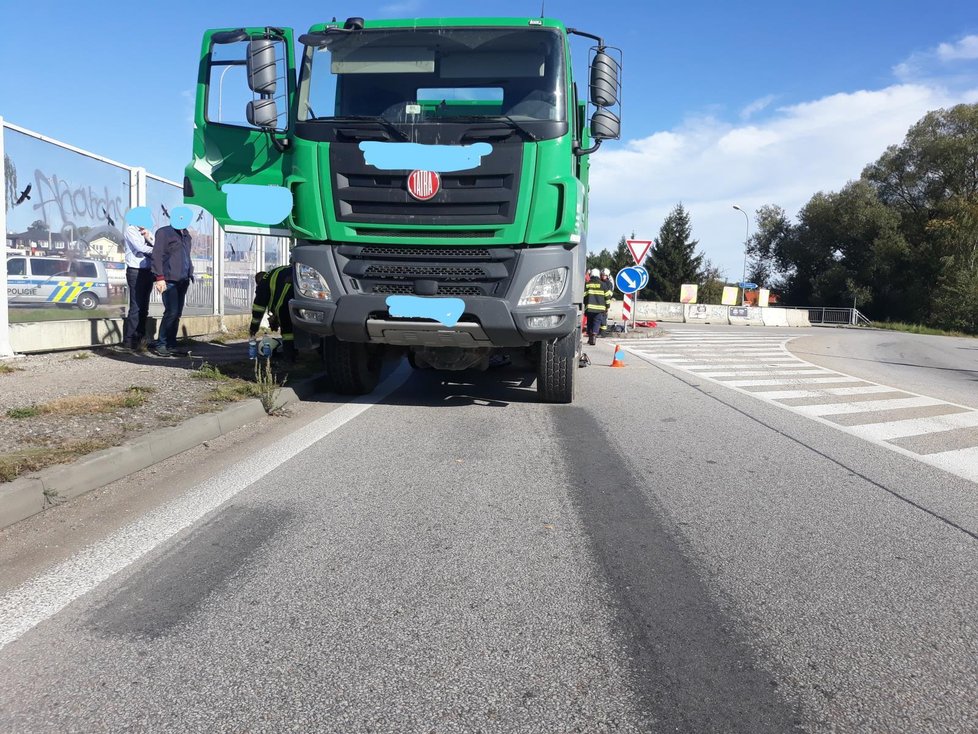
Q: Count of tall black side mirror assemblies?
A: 2